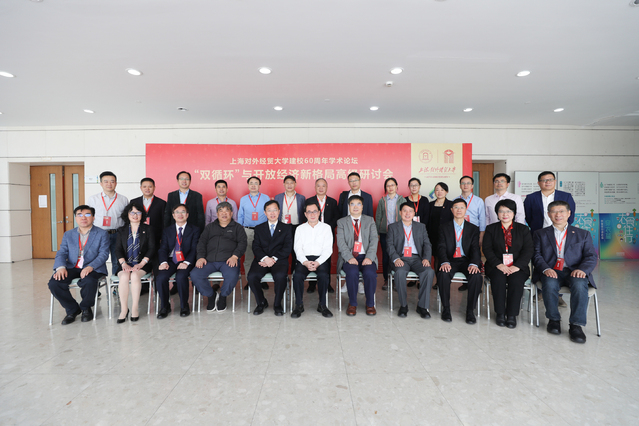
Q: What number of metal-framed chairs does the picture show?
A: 11